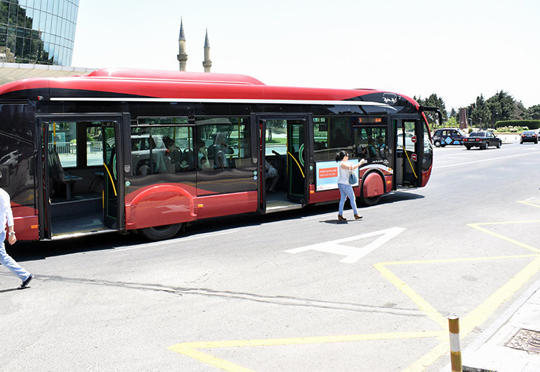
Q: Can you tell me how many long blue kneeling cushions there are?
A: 0